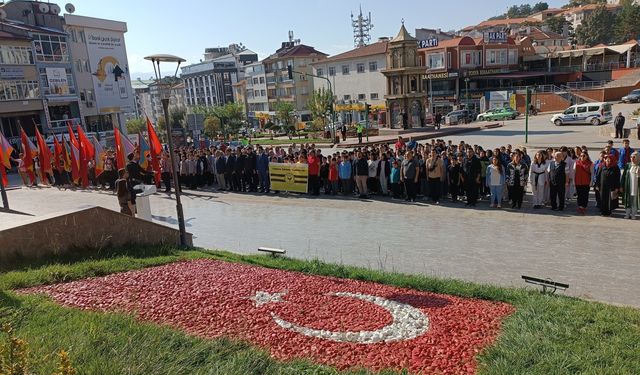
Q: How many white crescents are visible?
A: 1